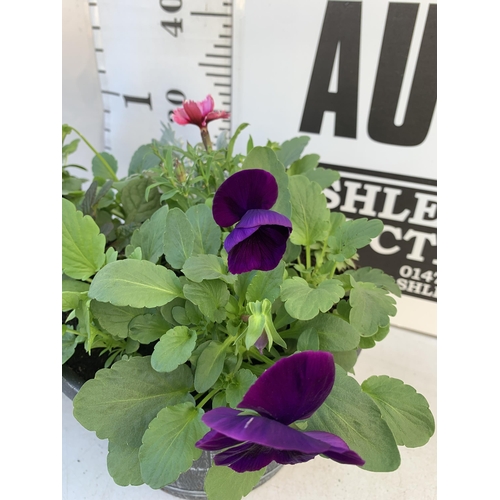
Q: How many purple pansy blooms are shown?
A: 2